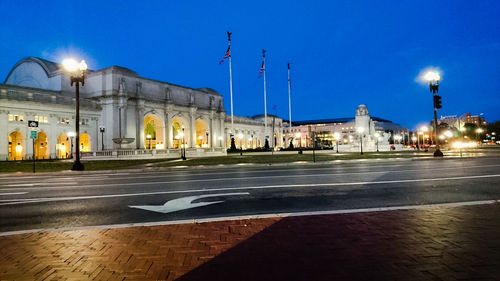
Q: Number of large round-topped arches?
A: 3